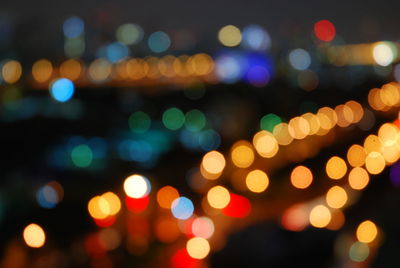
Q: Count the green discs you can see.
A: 5